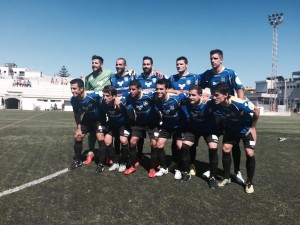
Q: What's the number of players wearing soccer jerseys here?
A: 11